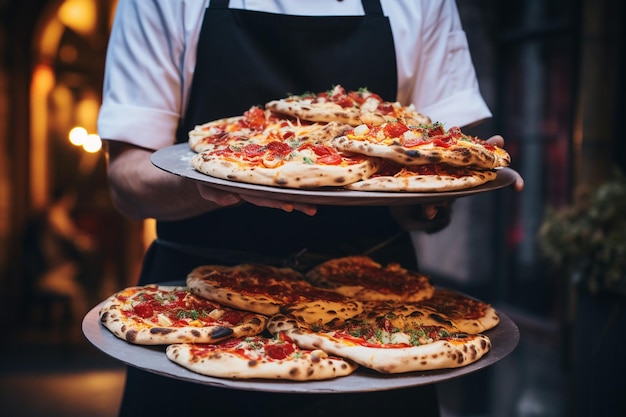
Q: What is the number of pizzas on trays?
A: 11